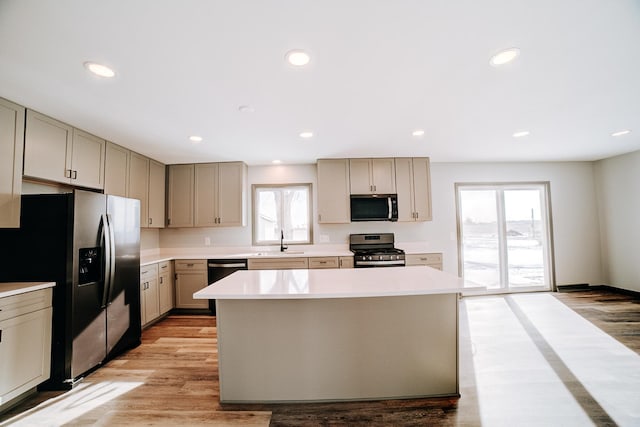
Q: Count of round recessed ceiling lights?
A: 9